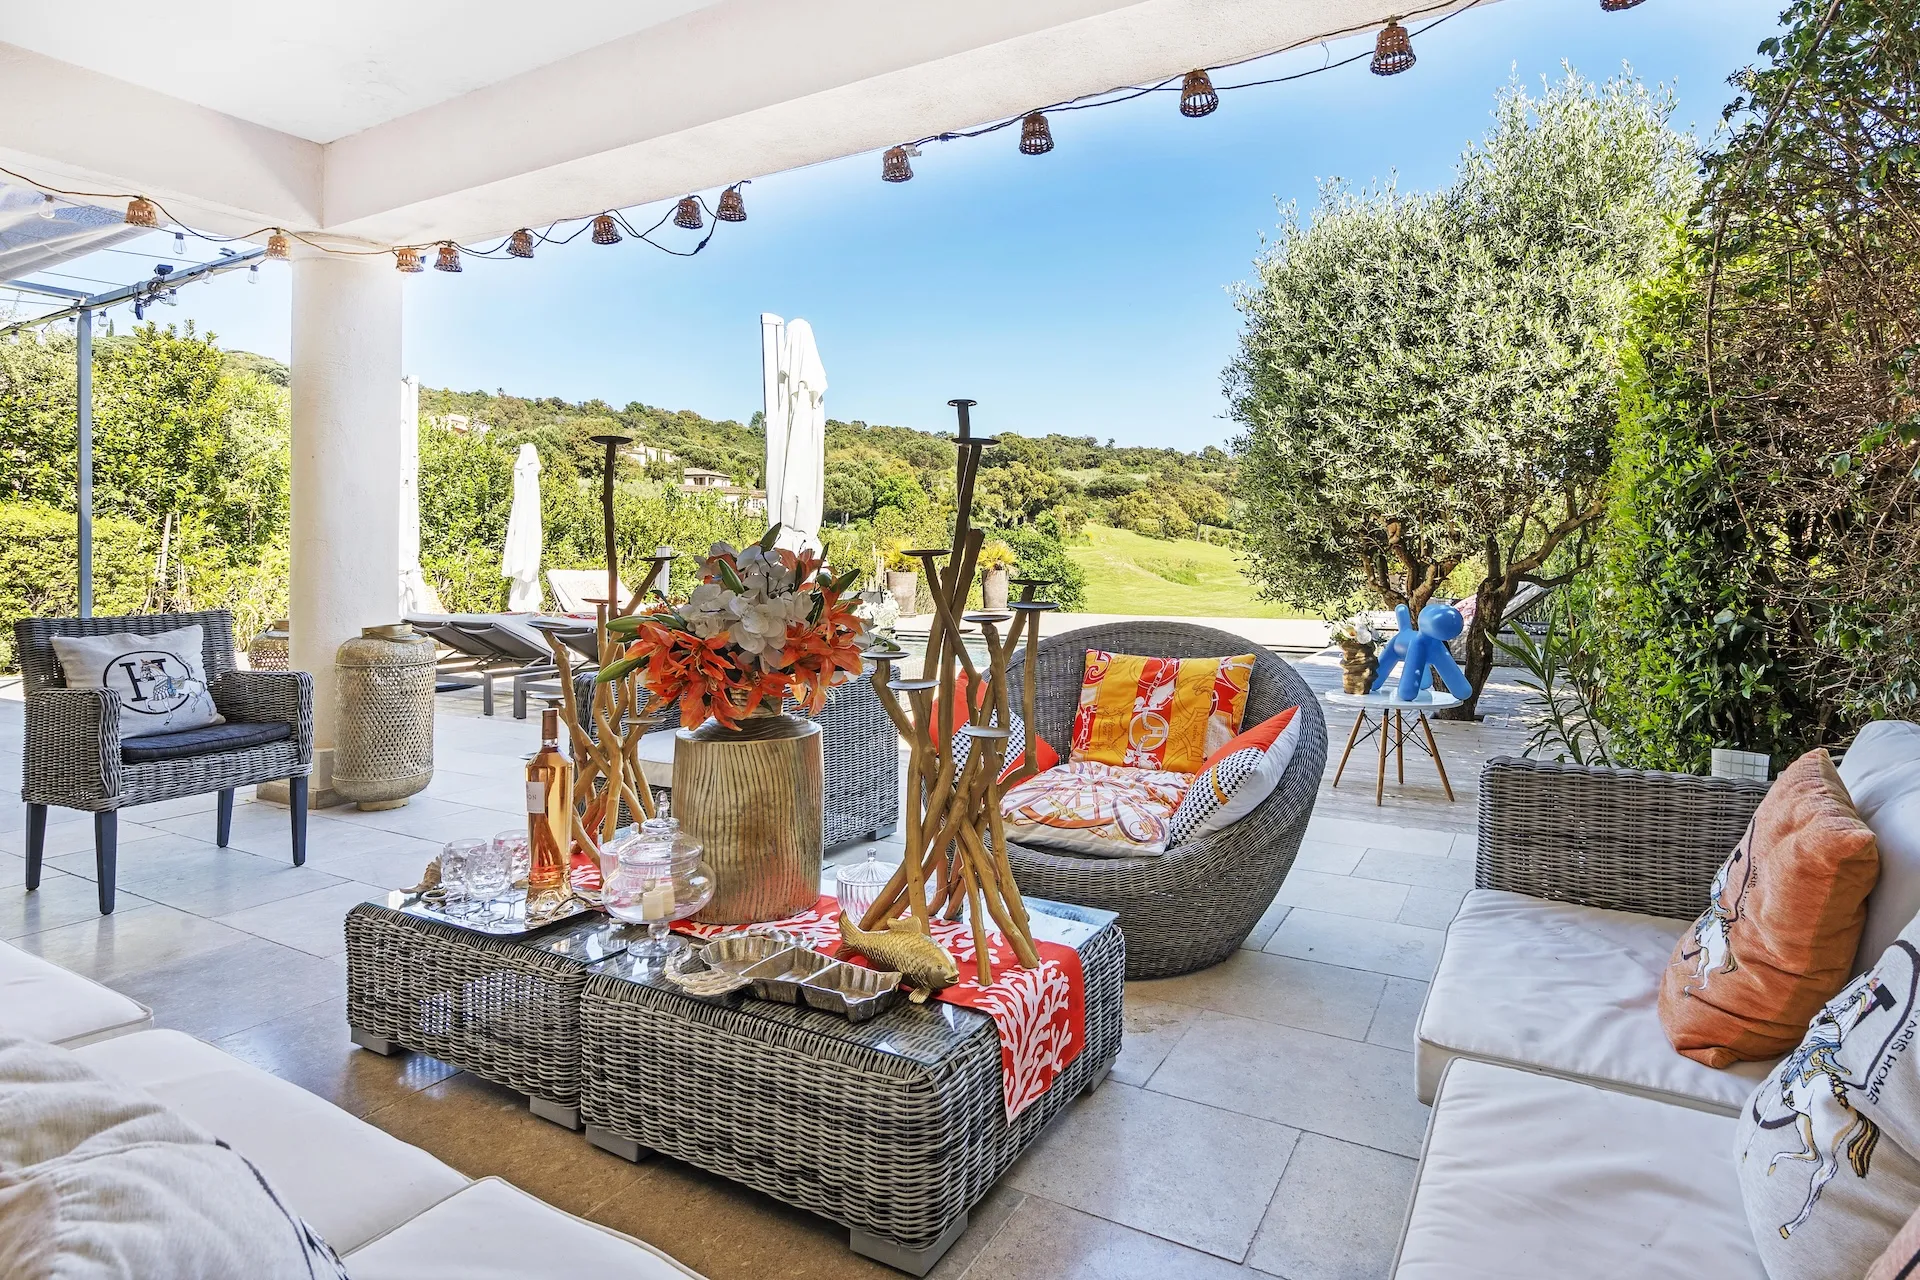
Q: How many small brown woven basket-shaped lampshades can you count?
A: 13